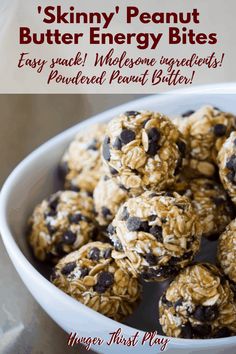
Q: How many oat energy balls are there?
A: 11